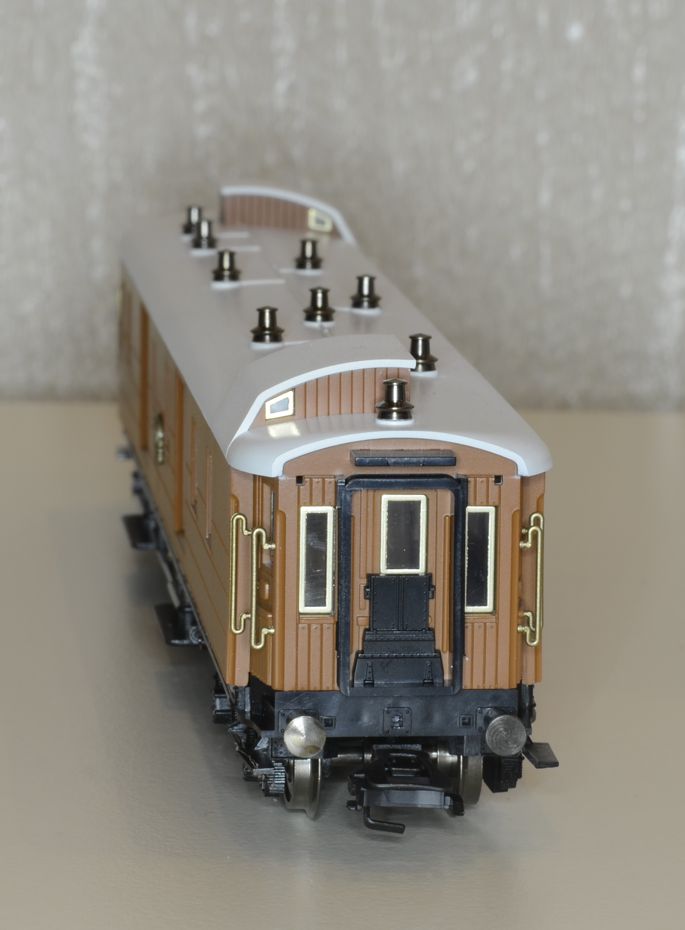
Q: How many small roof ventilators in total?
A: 9